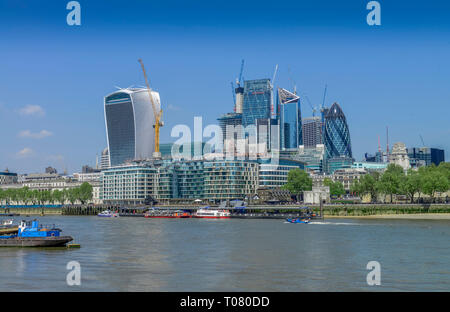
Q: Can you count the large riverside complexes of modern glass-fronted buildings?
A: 1